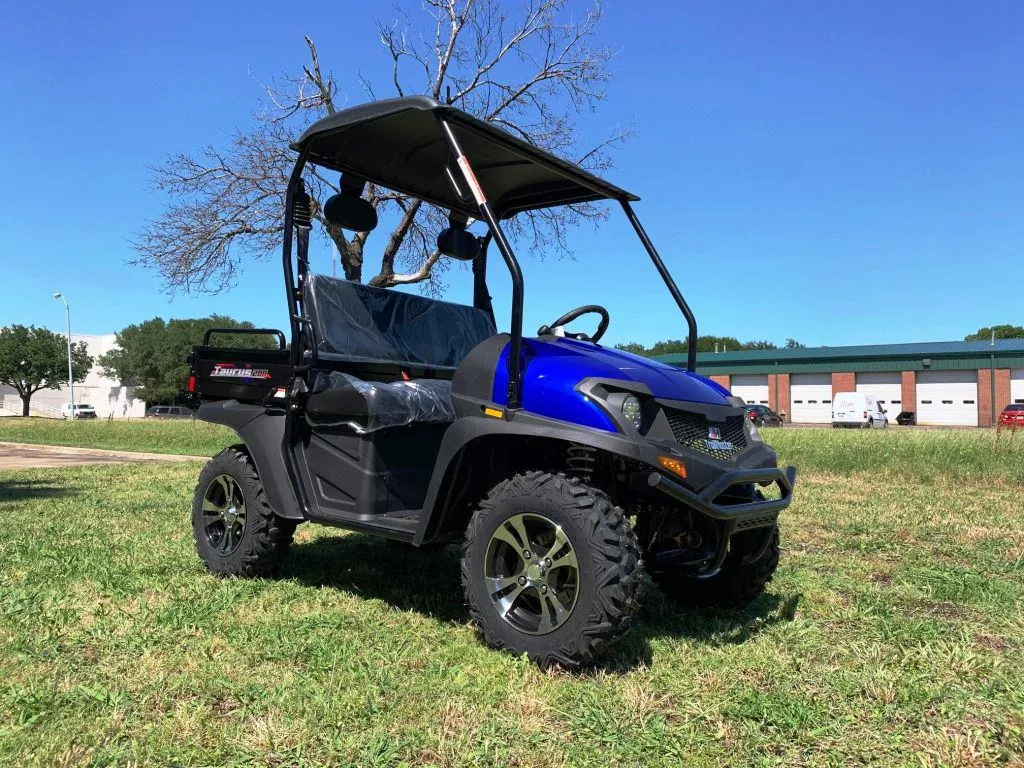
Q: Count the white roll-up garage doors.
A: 5